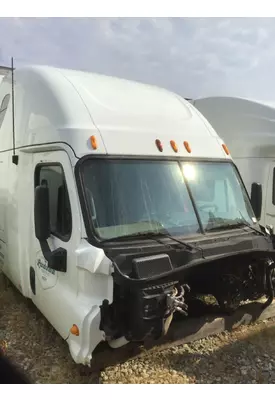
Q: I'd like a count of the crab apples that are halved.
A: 0